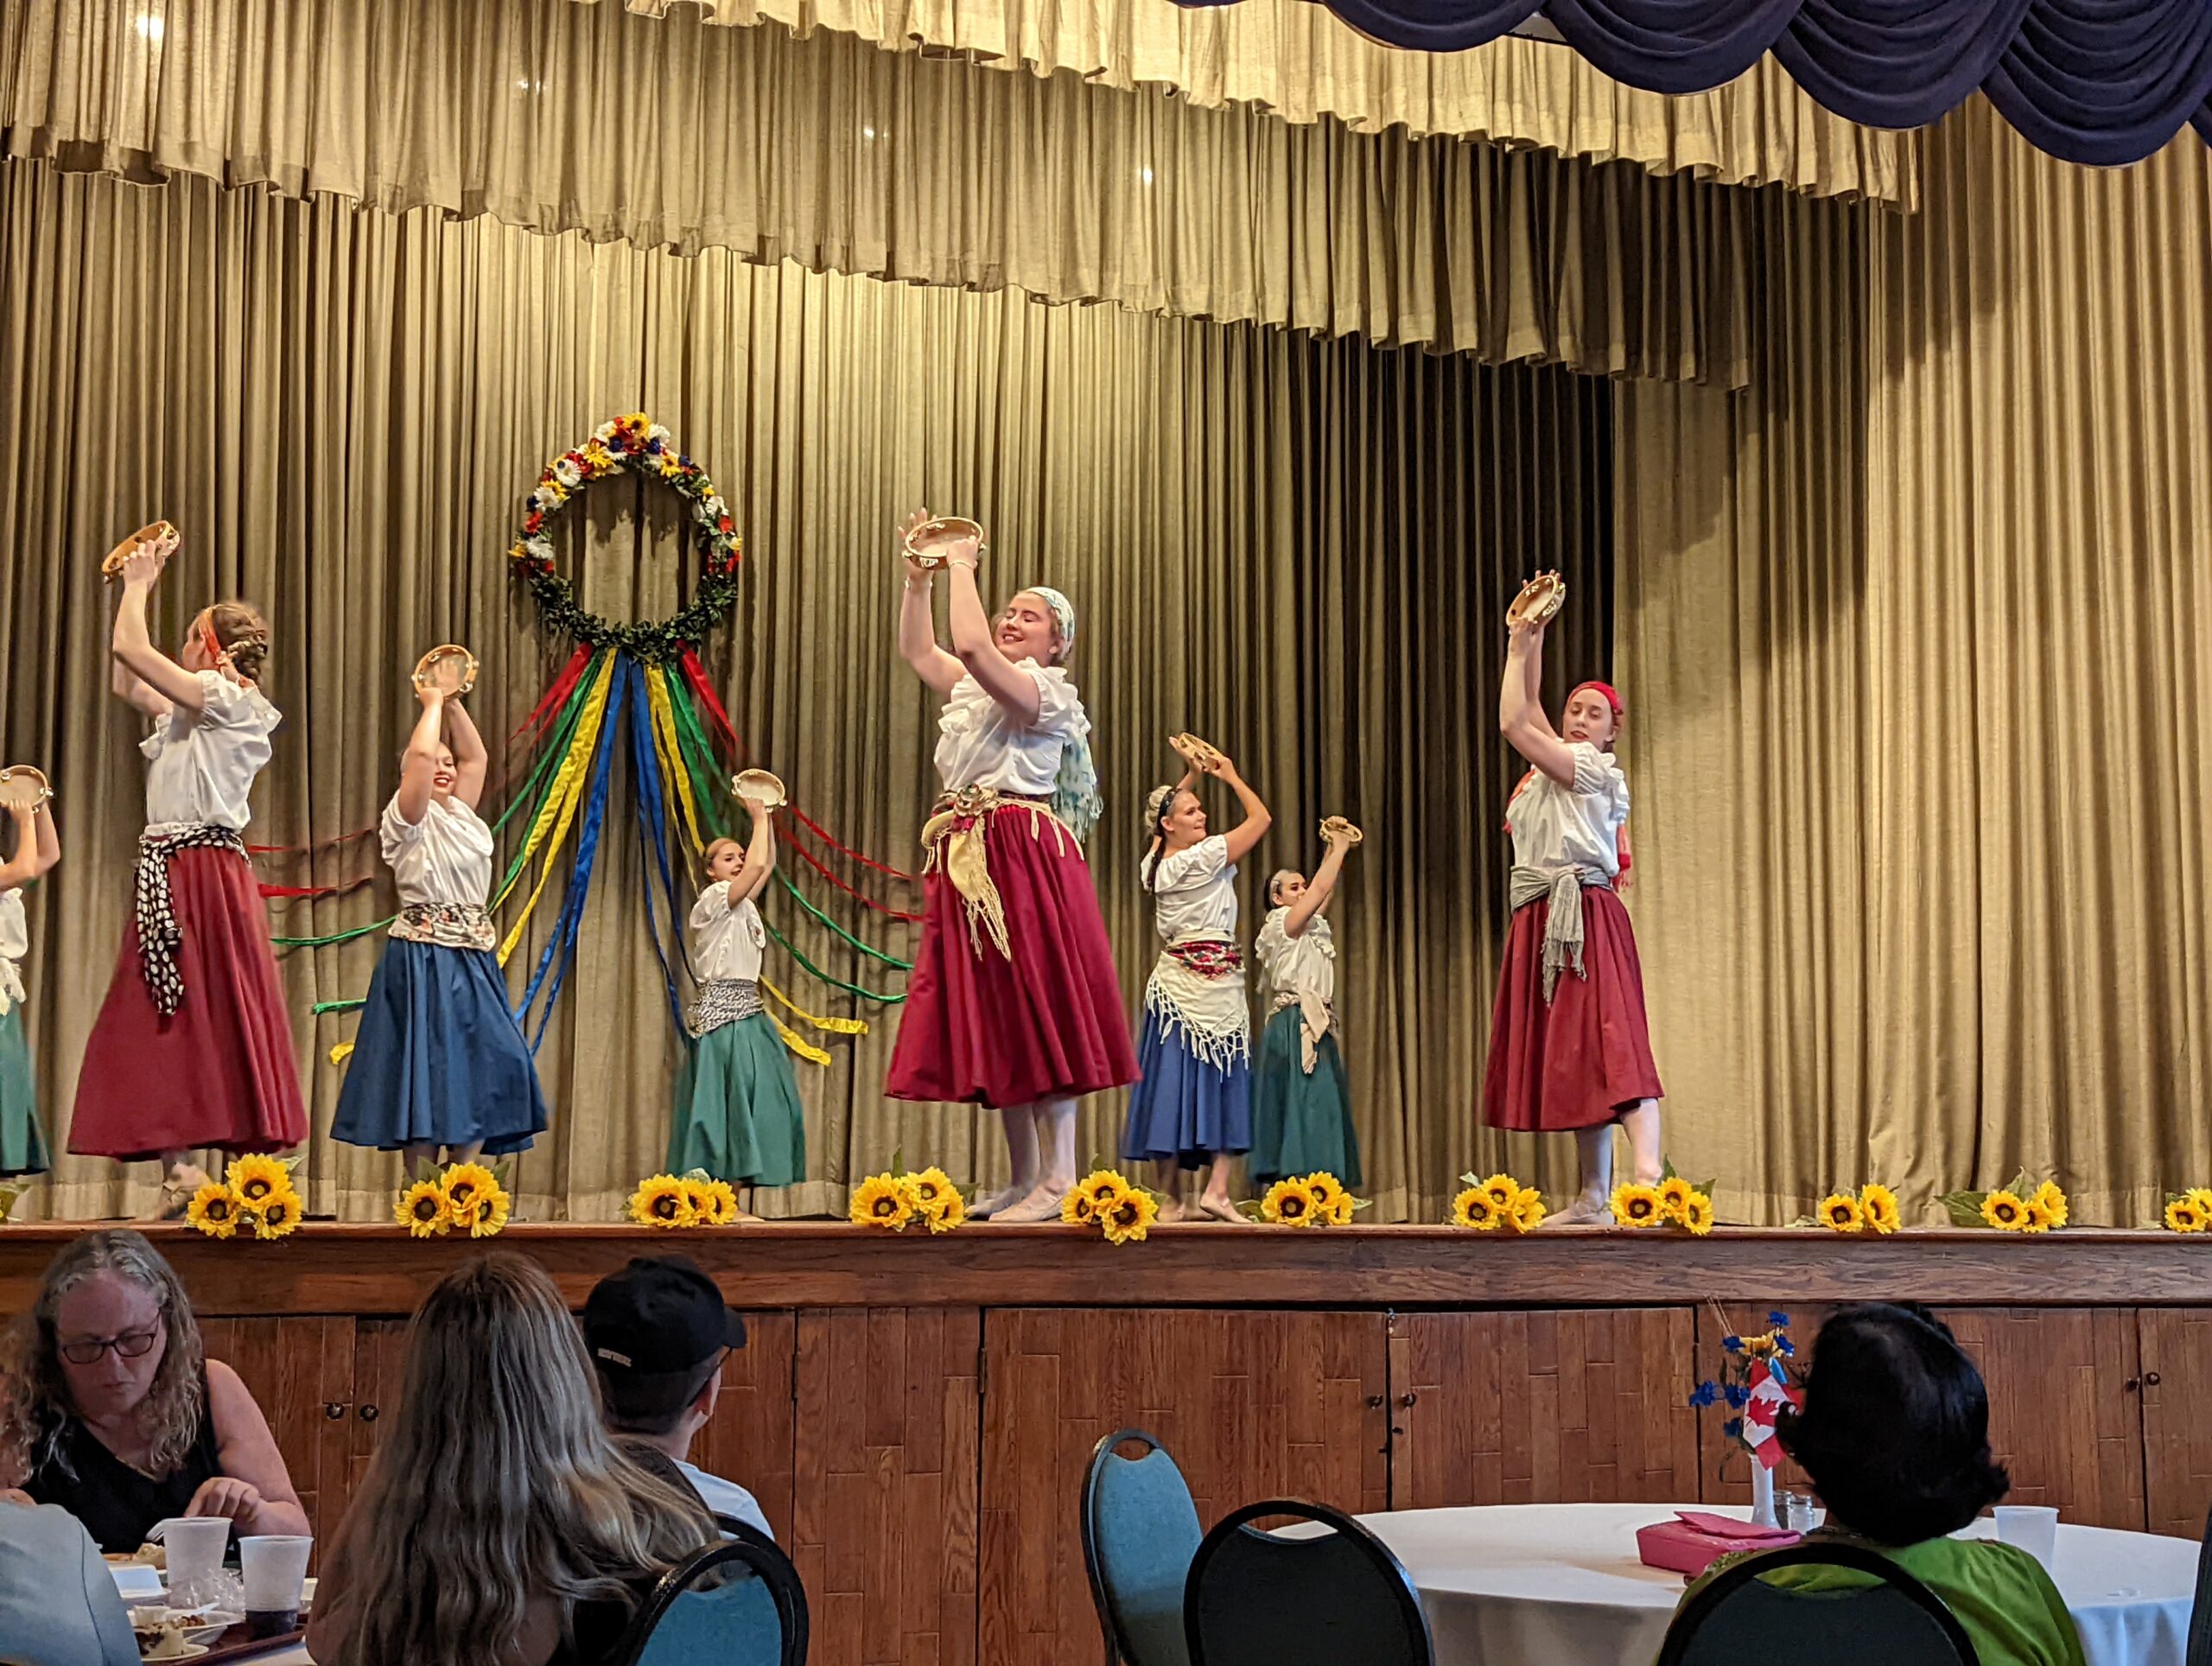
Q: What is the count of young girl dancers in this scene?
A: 8